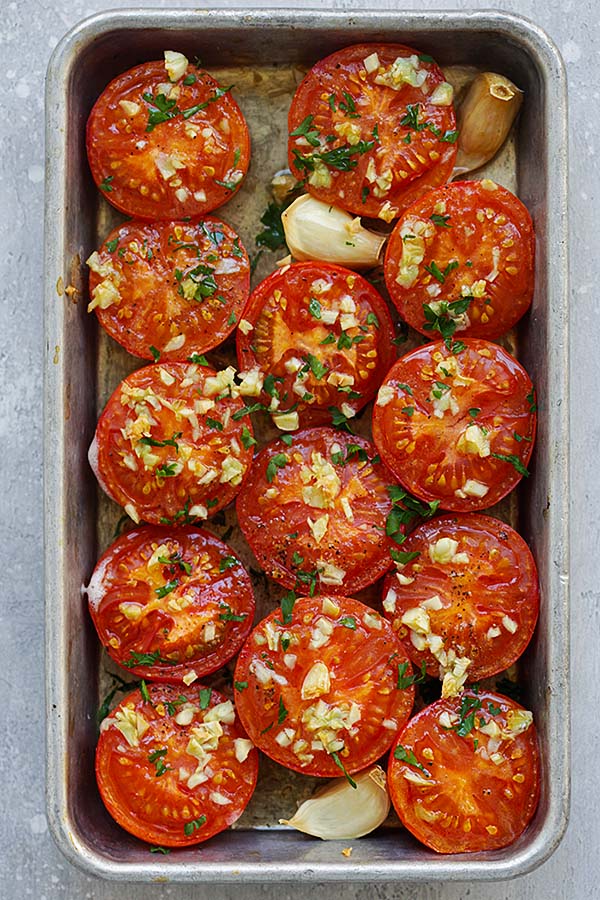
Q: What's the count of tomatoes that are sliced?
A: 13